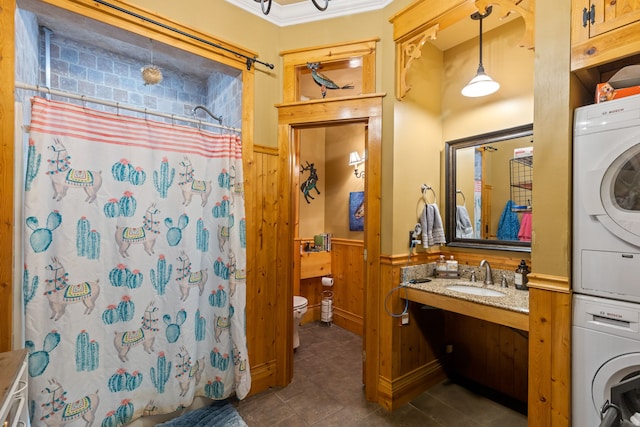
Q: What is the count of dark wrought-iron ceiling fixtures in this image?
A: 1